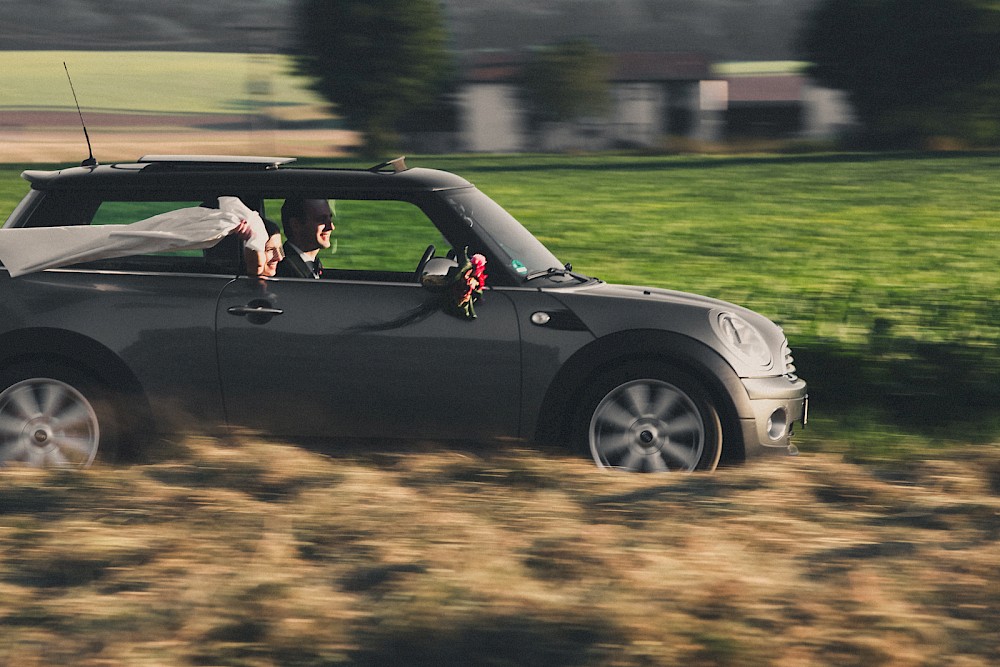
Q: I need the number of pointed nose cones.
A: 0